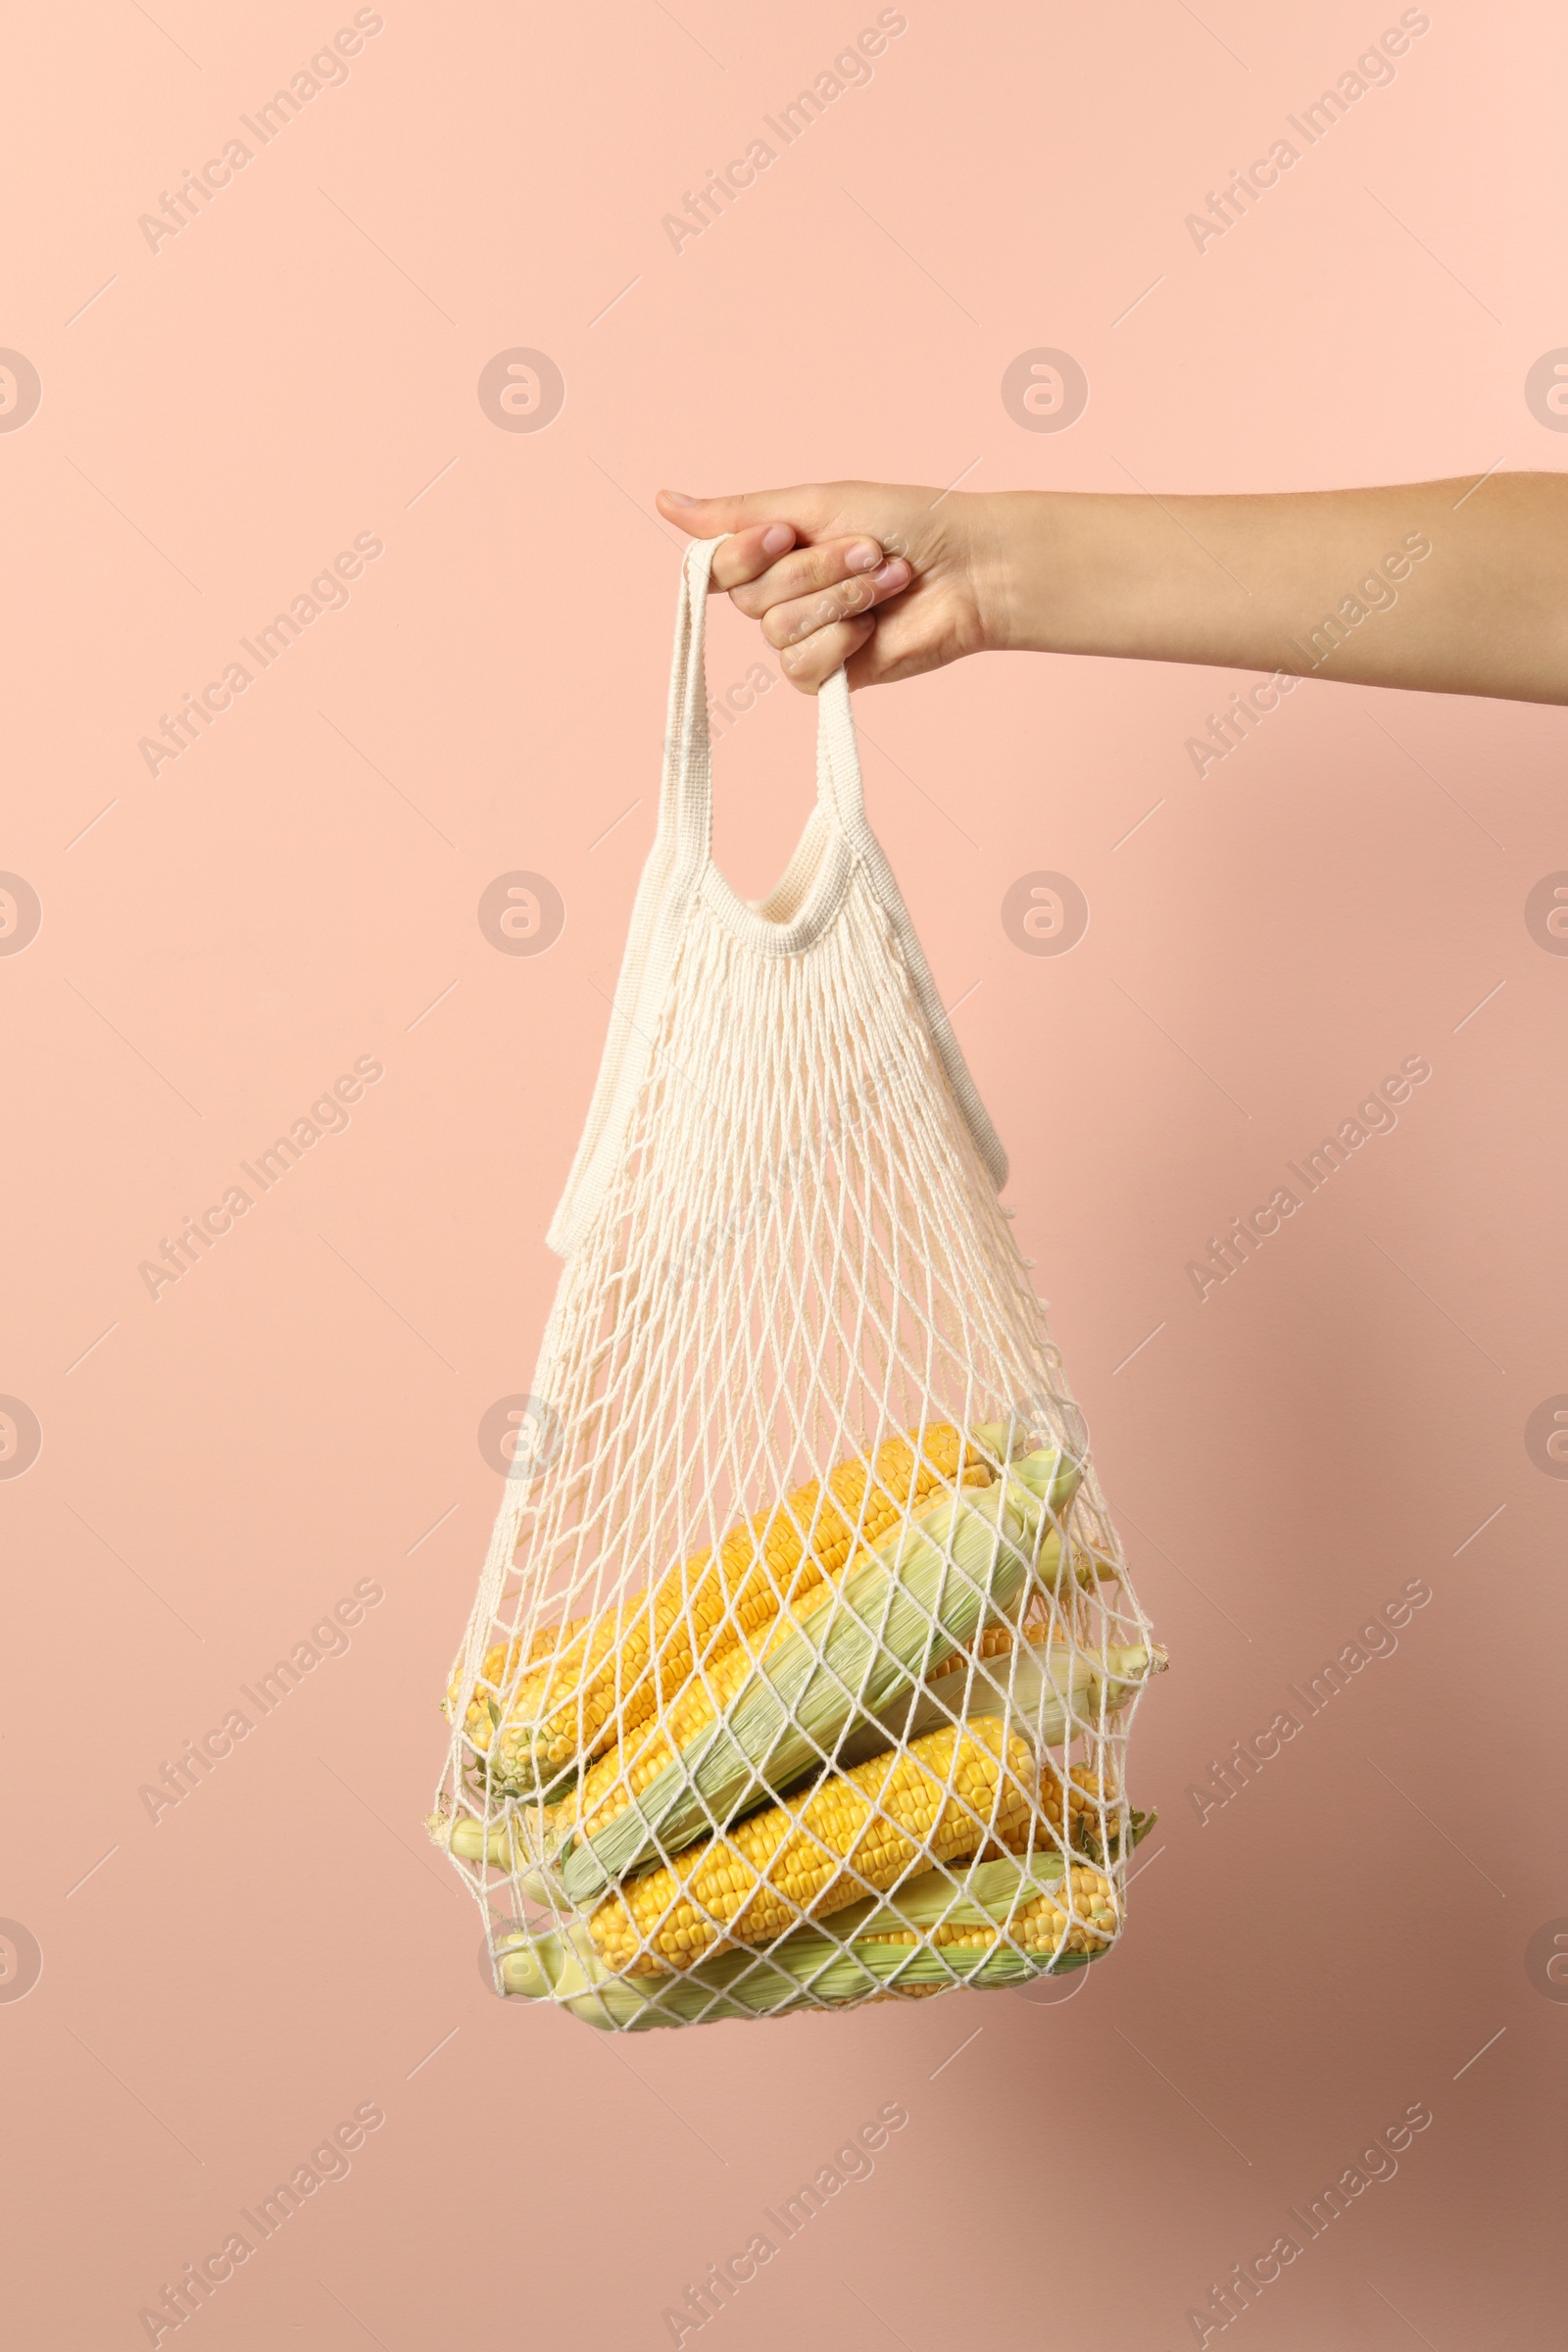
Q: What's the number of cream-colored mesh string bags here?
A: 1